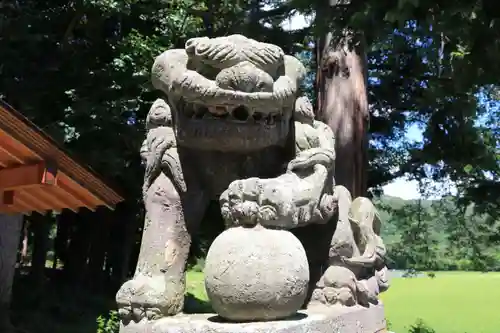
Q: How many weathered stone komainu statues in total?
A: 1